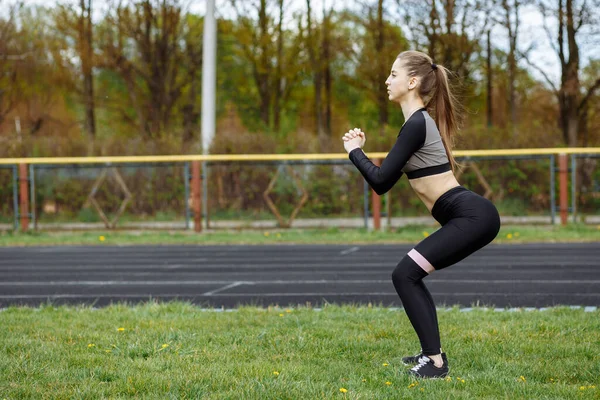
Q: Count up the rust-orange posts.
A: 4